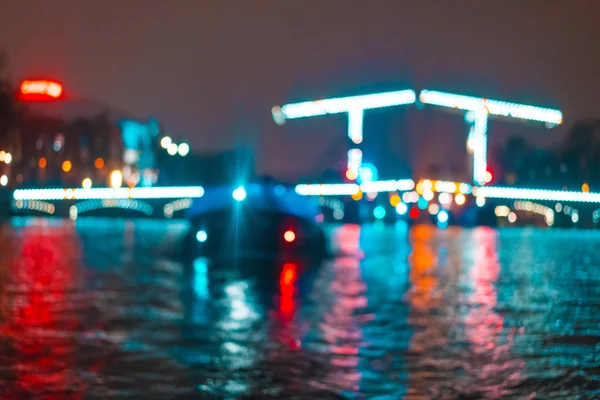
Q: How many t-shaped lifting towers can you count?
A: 2